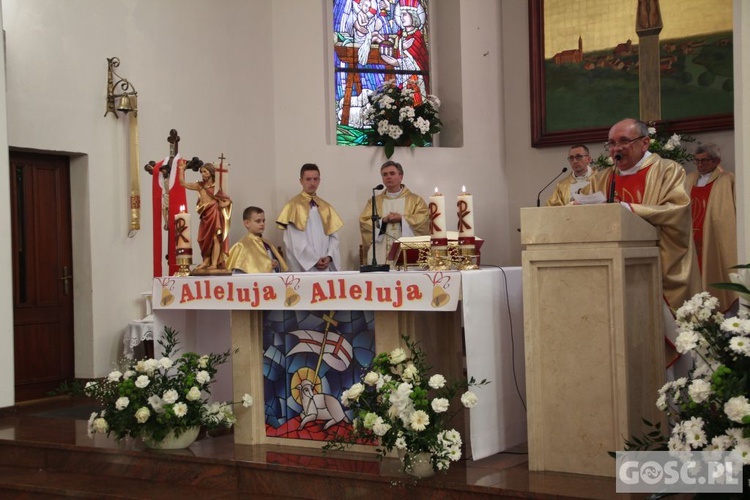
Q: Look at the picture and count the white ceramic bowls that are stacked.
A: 0